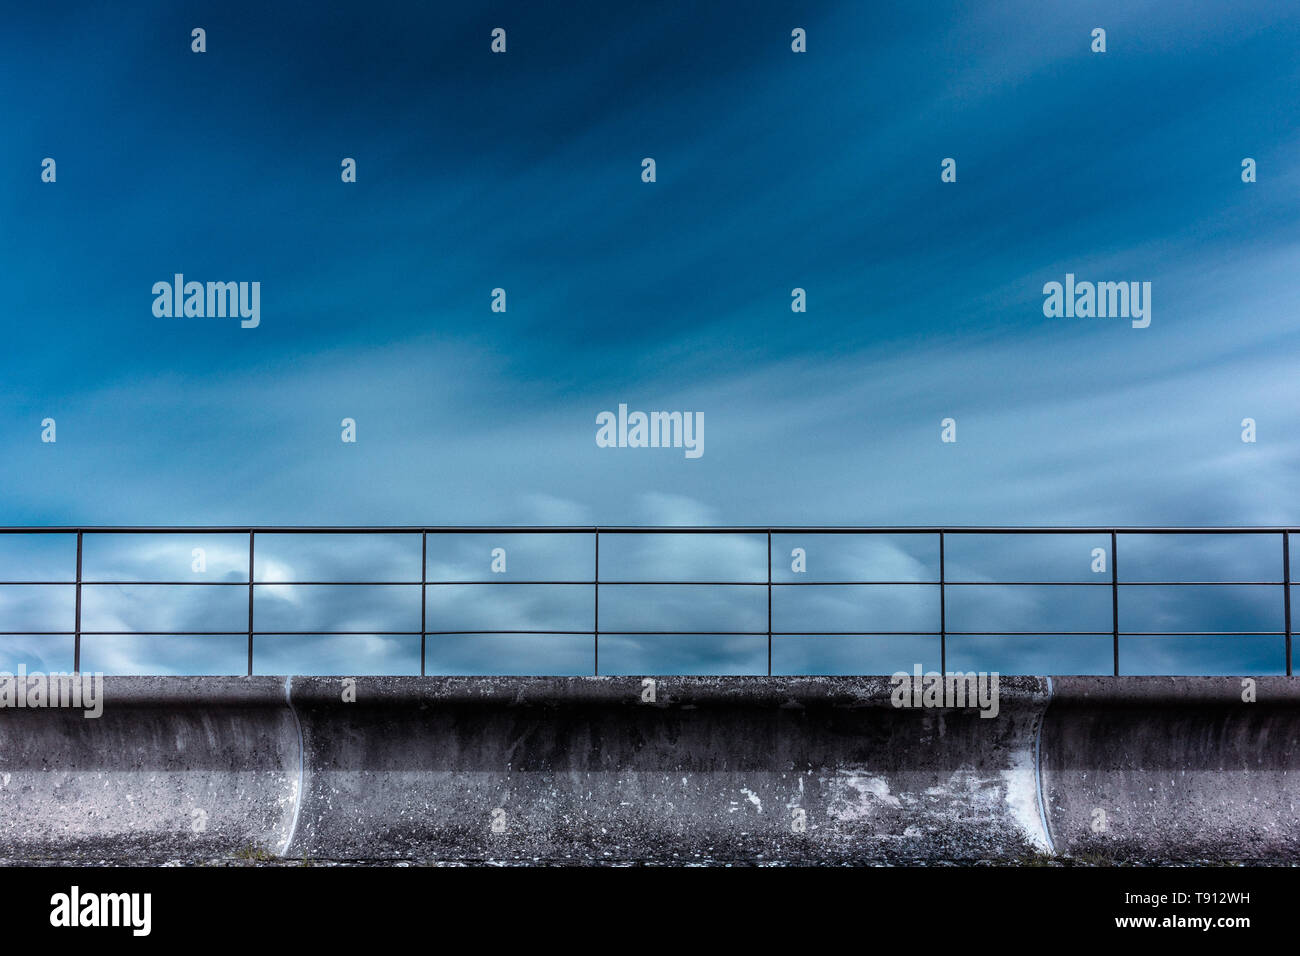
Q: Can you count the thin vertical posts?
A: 8